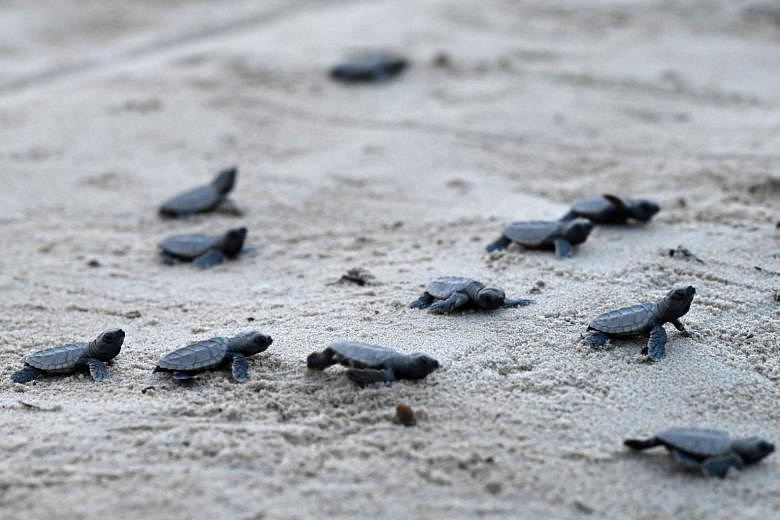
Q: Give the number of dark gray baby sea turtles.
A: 11